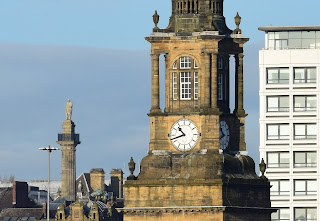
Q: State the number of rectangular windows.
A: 12